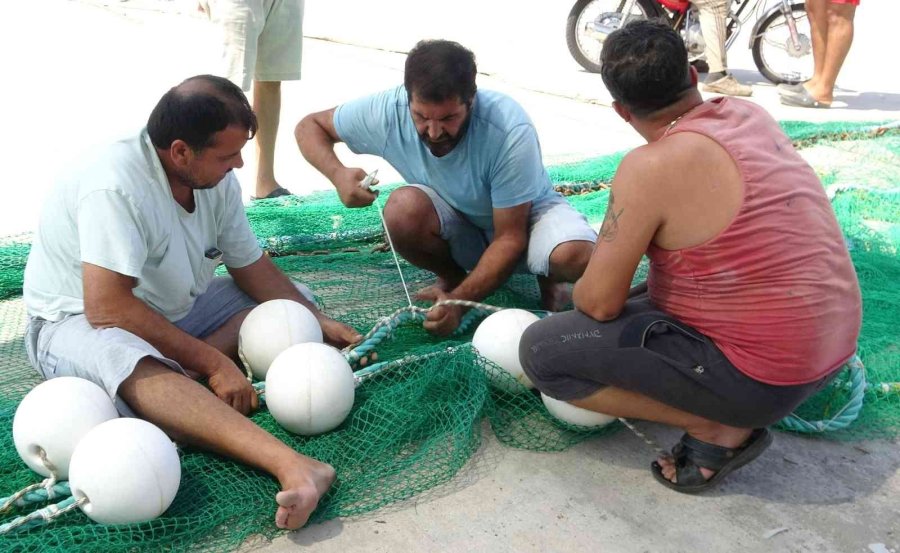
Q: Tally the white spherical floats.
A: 6